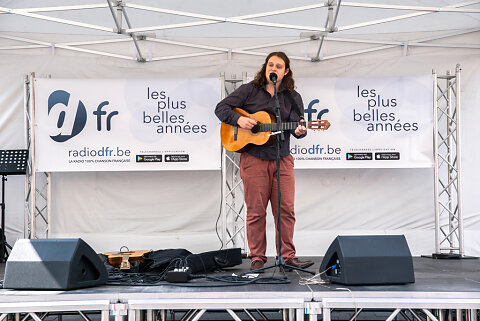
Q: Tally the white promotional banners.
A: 2